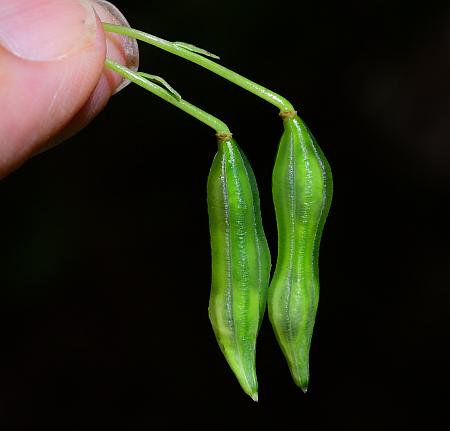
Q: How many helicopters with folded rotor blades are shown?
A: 0